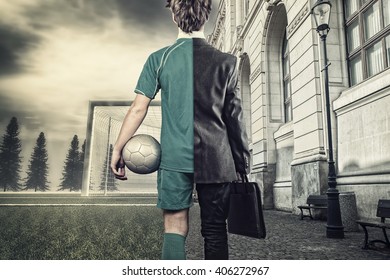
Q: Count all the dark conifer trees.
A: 5